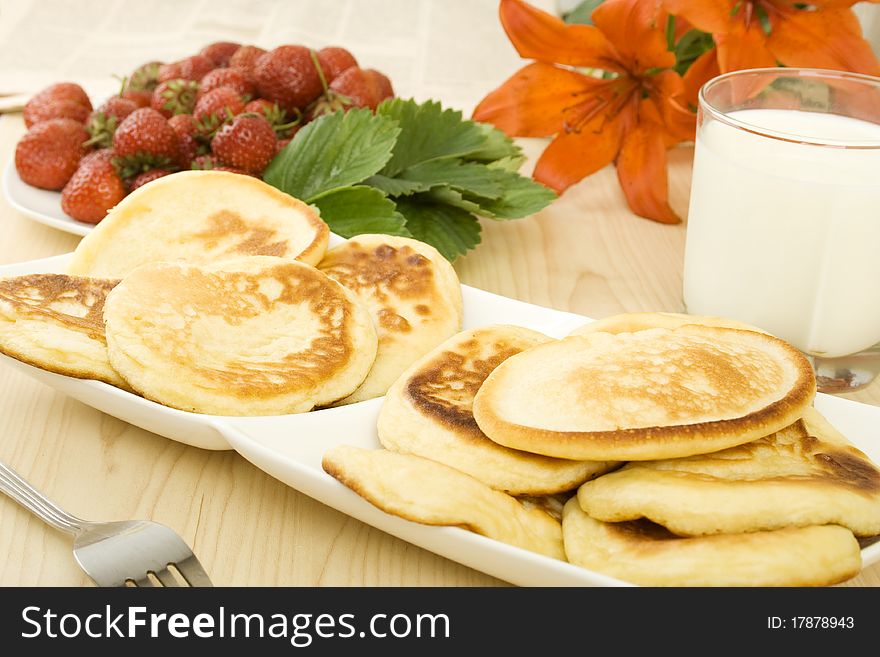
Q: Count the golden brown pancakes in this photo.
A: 10